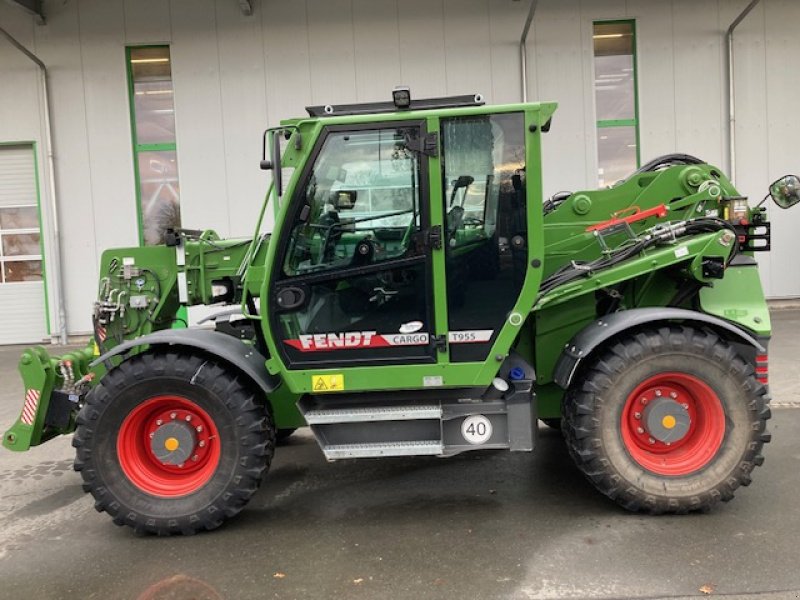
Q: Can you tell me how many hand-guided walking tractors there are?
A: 0